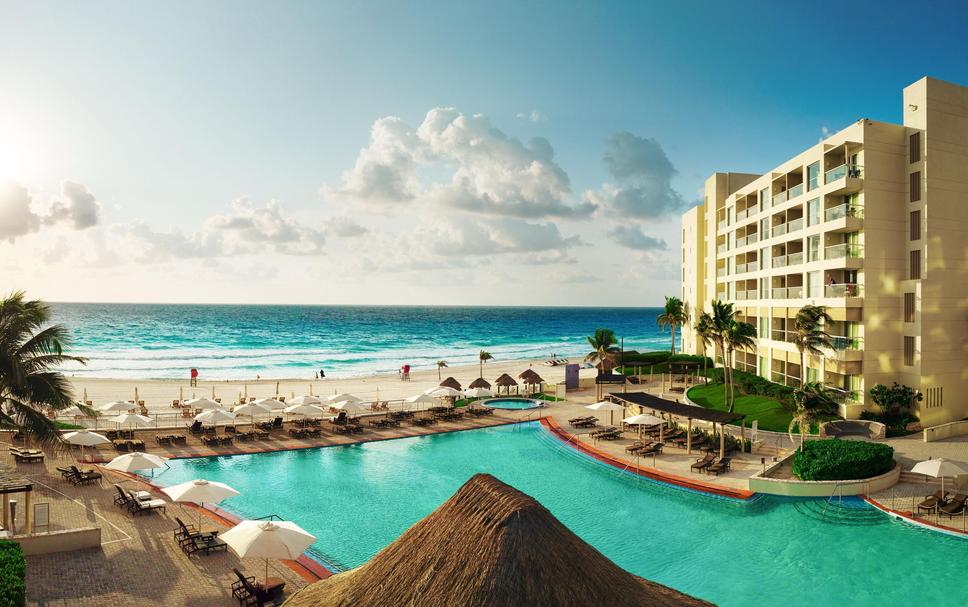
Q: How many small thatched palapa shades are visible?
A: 4